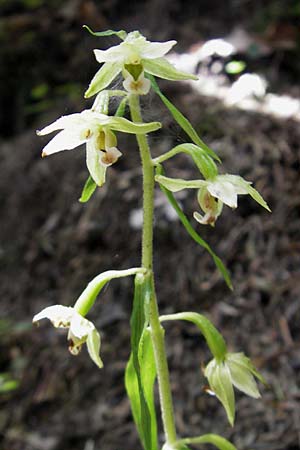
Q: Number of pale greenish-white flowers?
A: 5